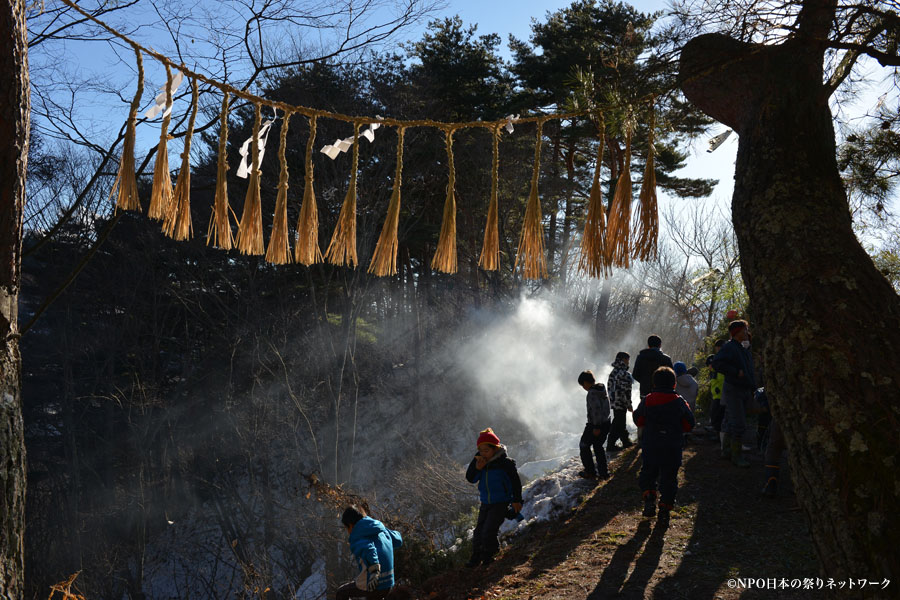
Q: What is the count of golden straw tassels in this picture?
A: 15